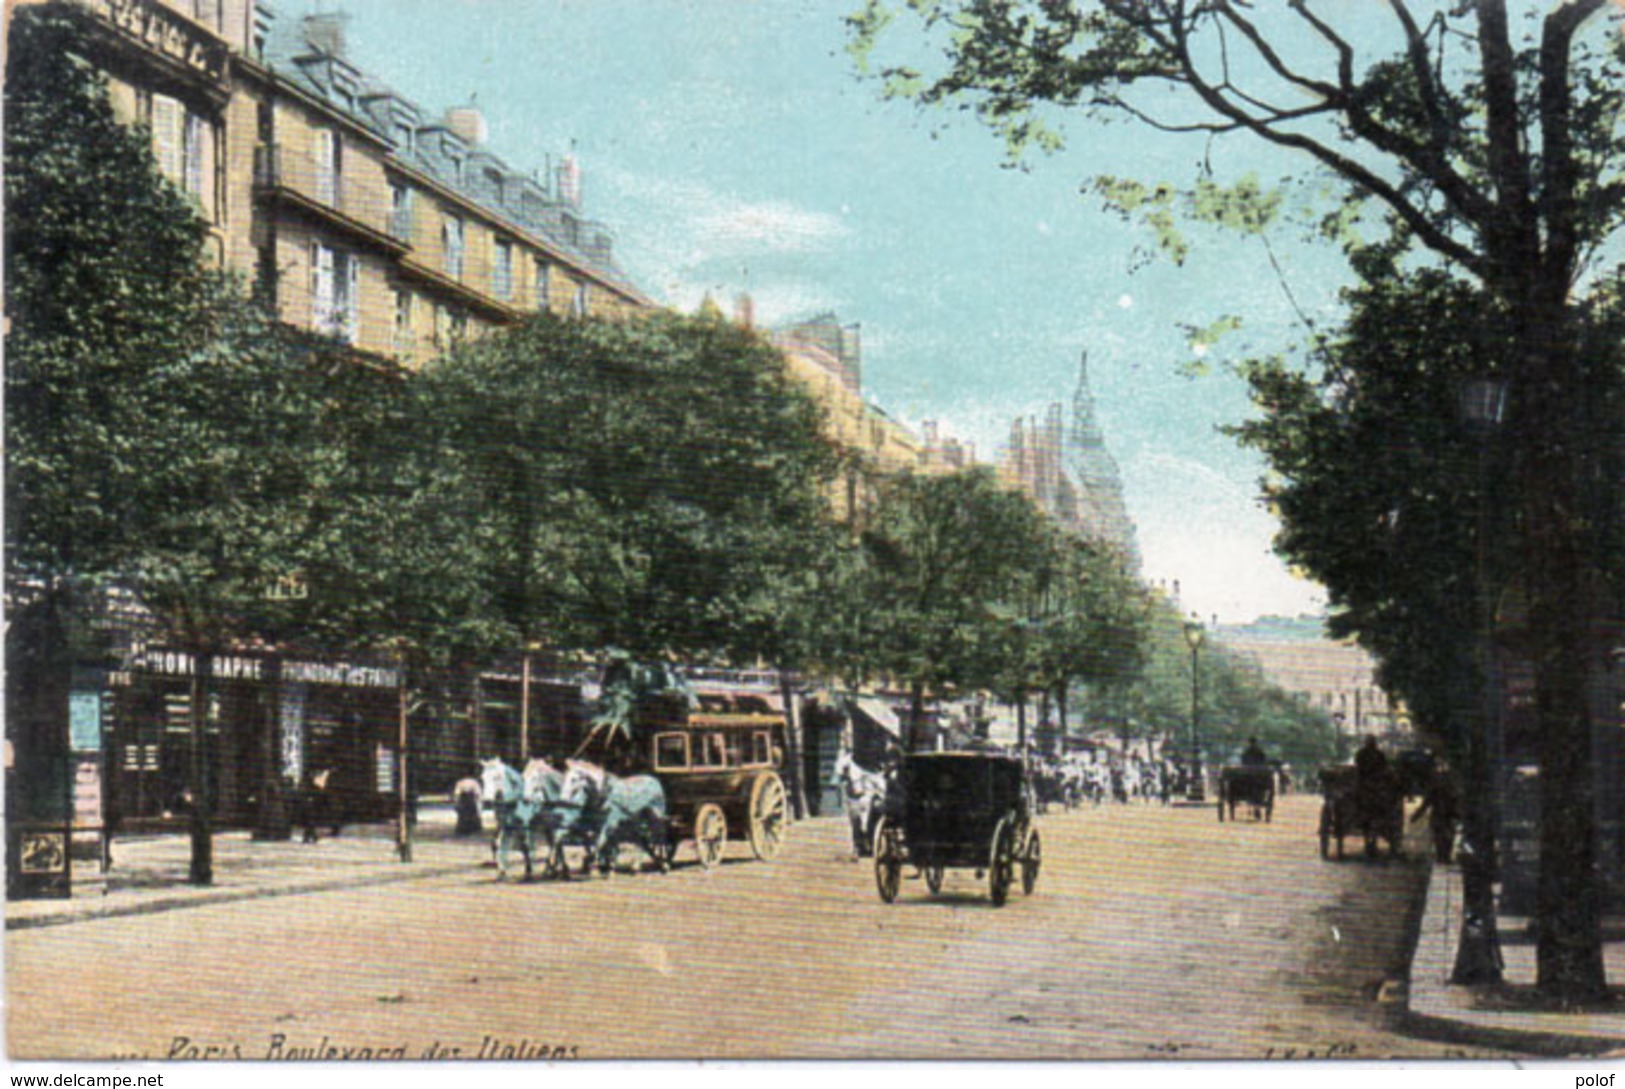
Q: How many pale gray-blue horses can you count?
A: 3